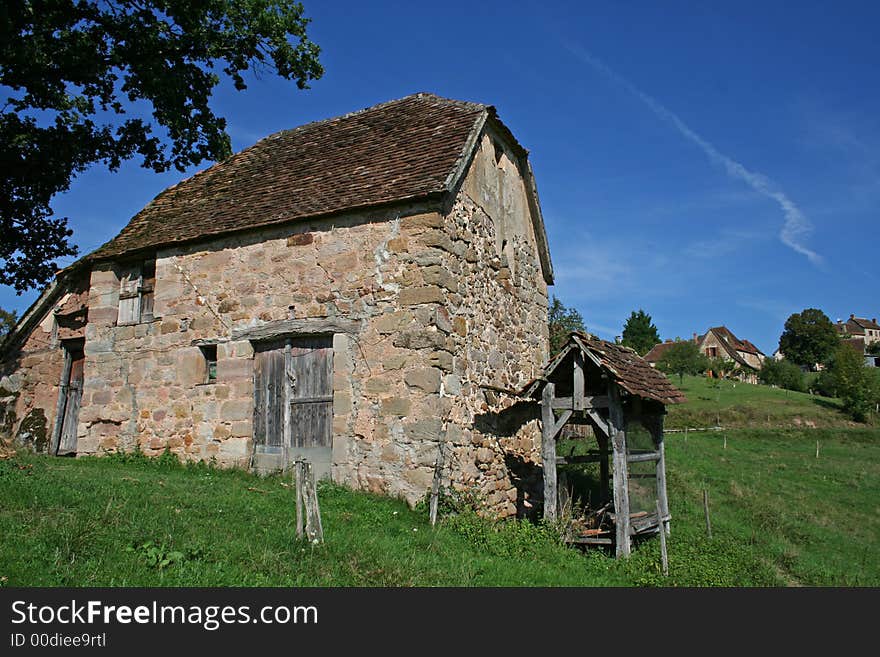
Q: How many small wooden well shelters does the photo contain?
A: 1